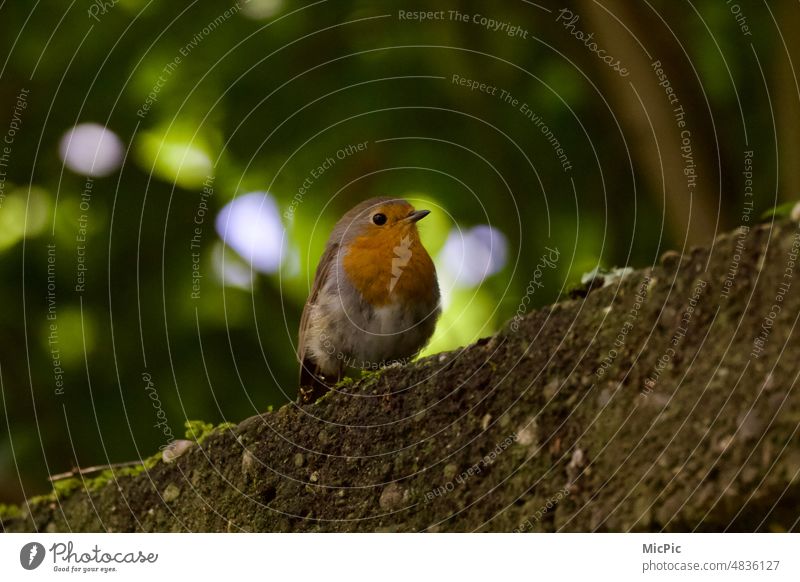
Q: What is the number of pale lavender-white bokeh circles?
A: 3